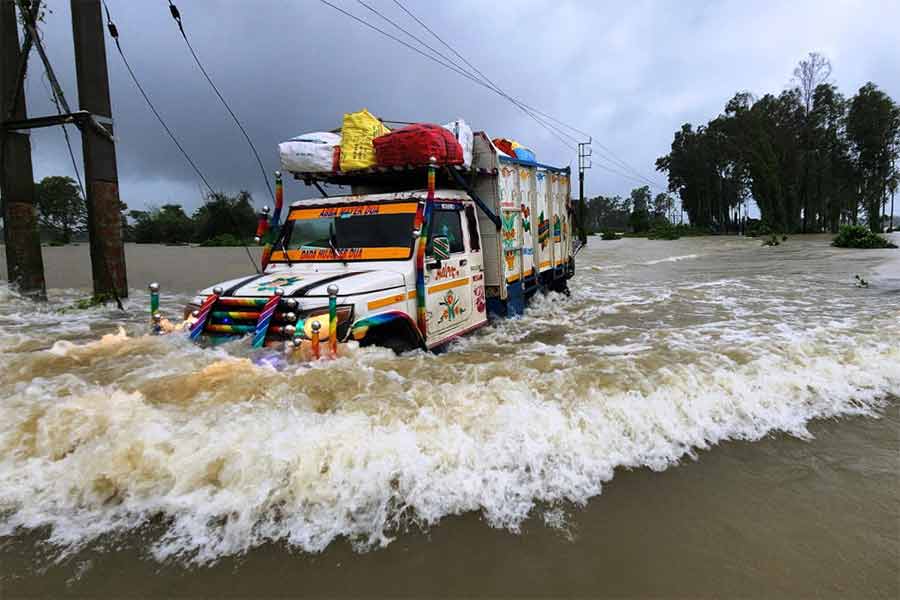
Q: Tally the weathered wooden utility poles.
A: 2